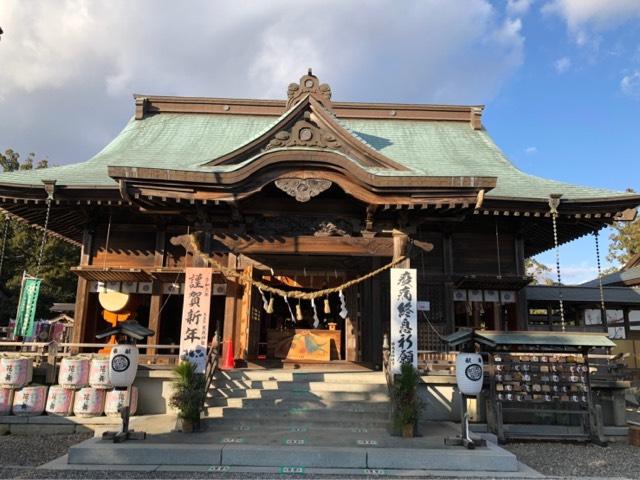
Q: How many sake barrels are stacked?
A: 8